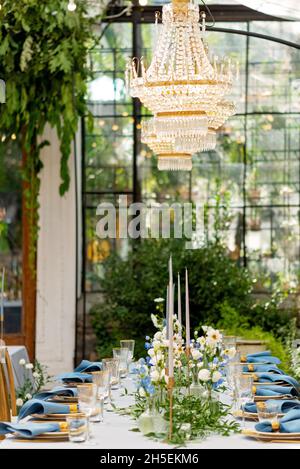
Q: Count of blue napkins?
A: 11